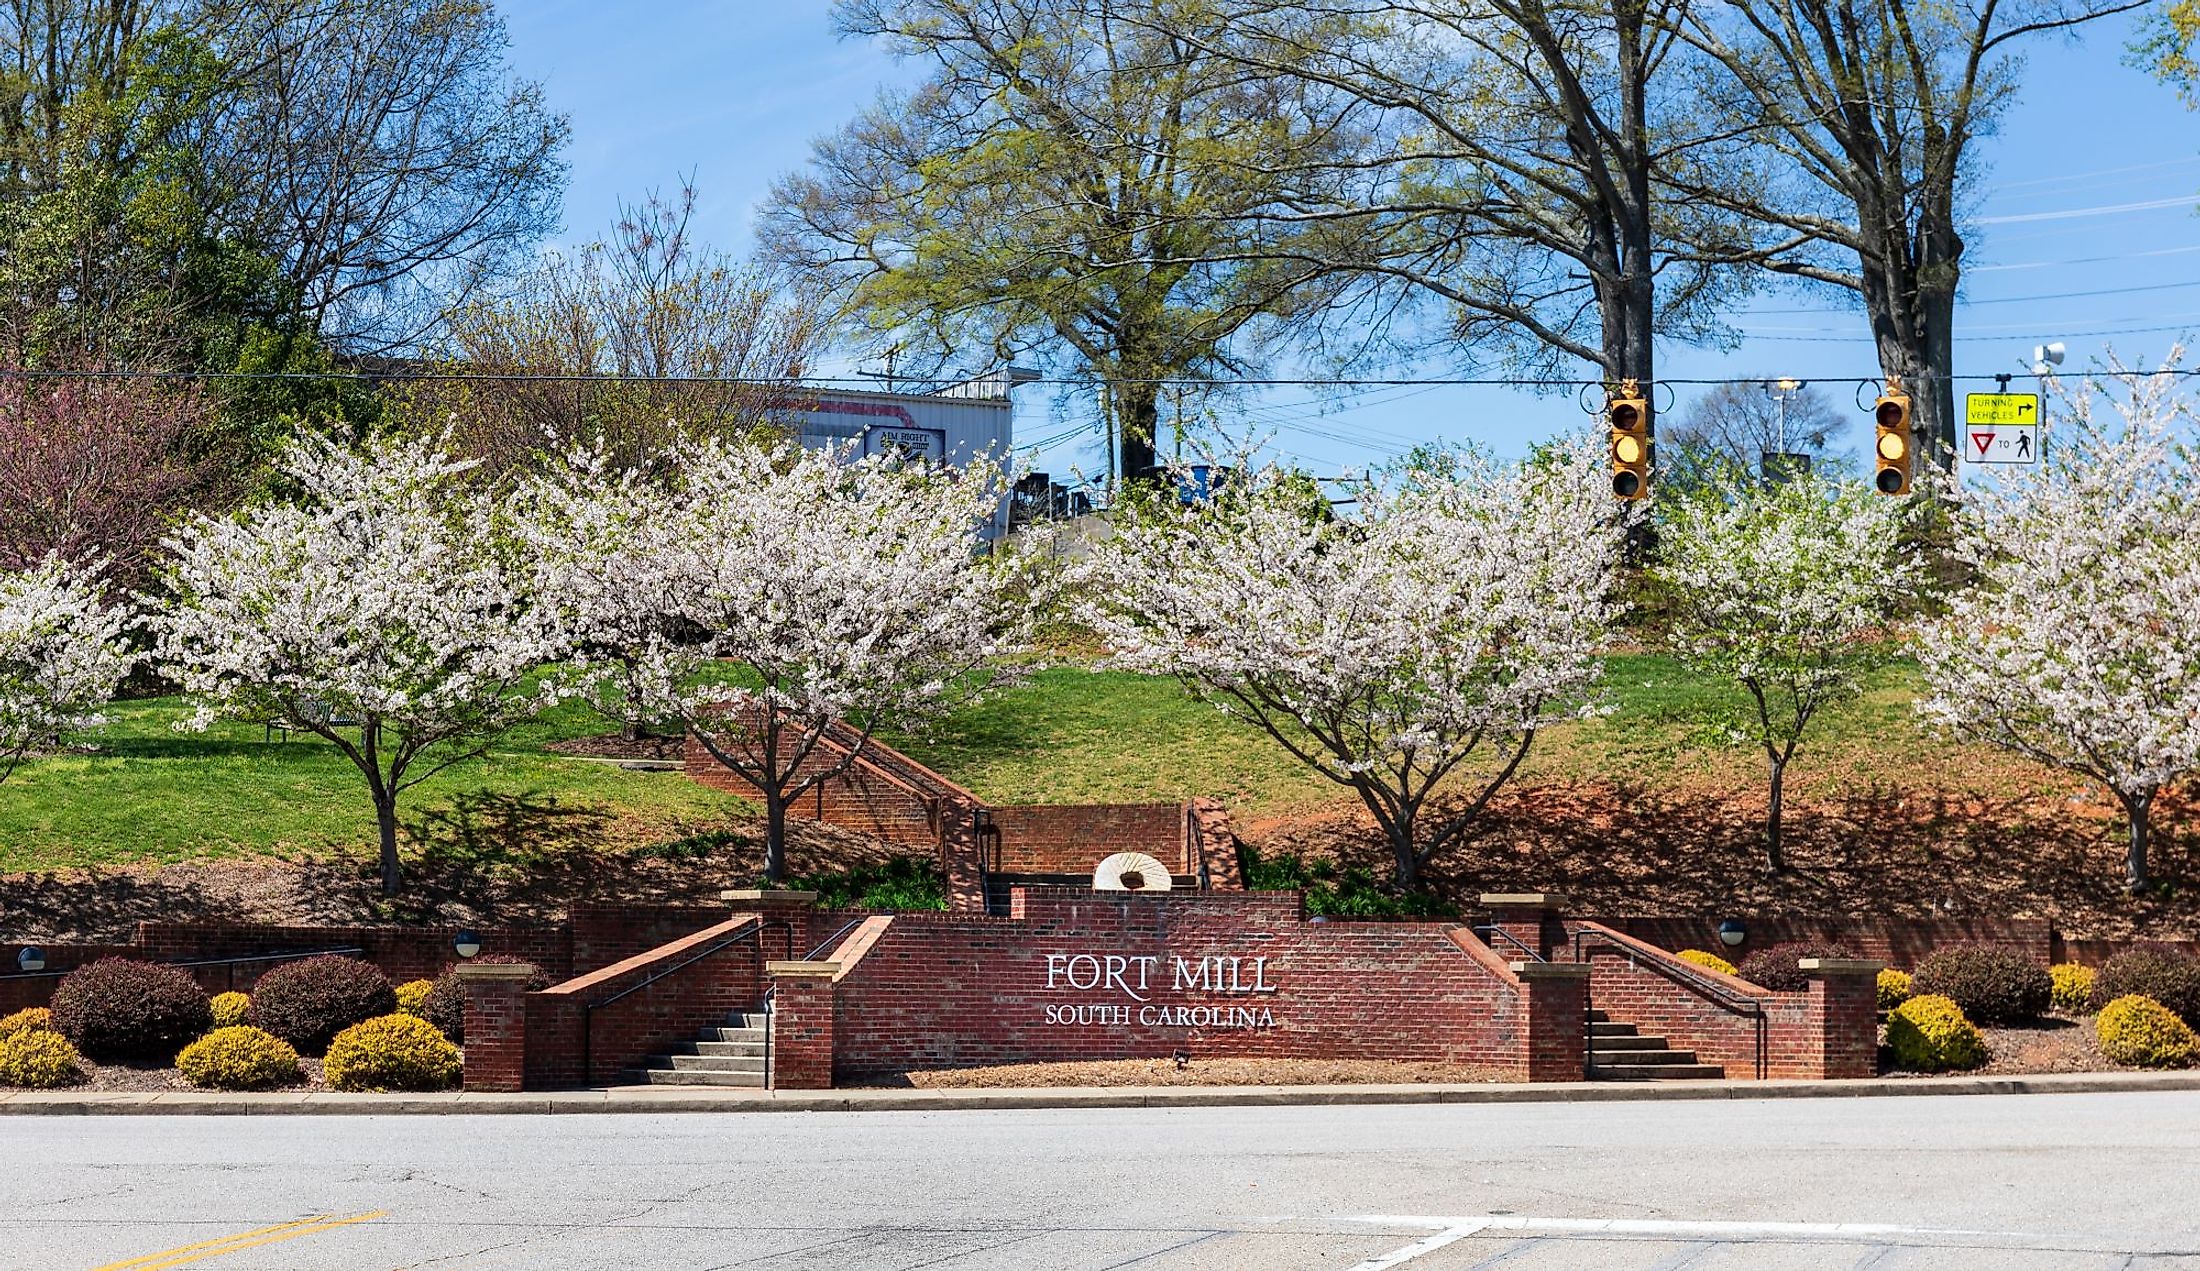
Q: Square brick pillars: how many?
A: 6